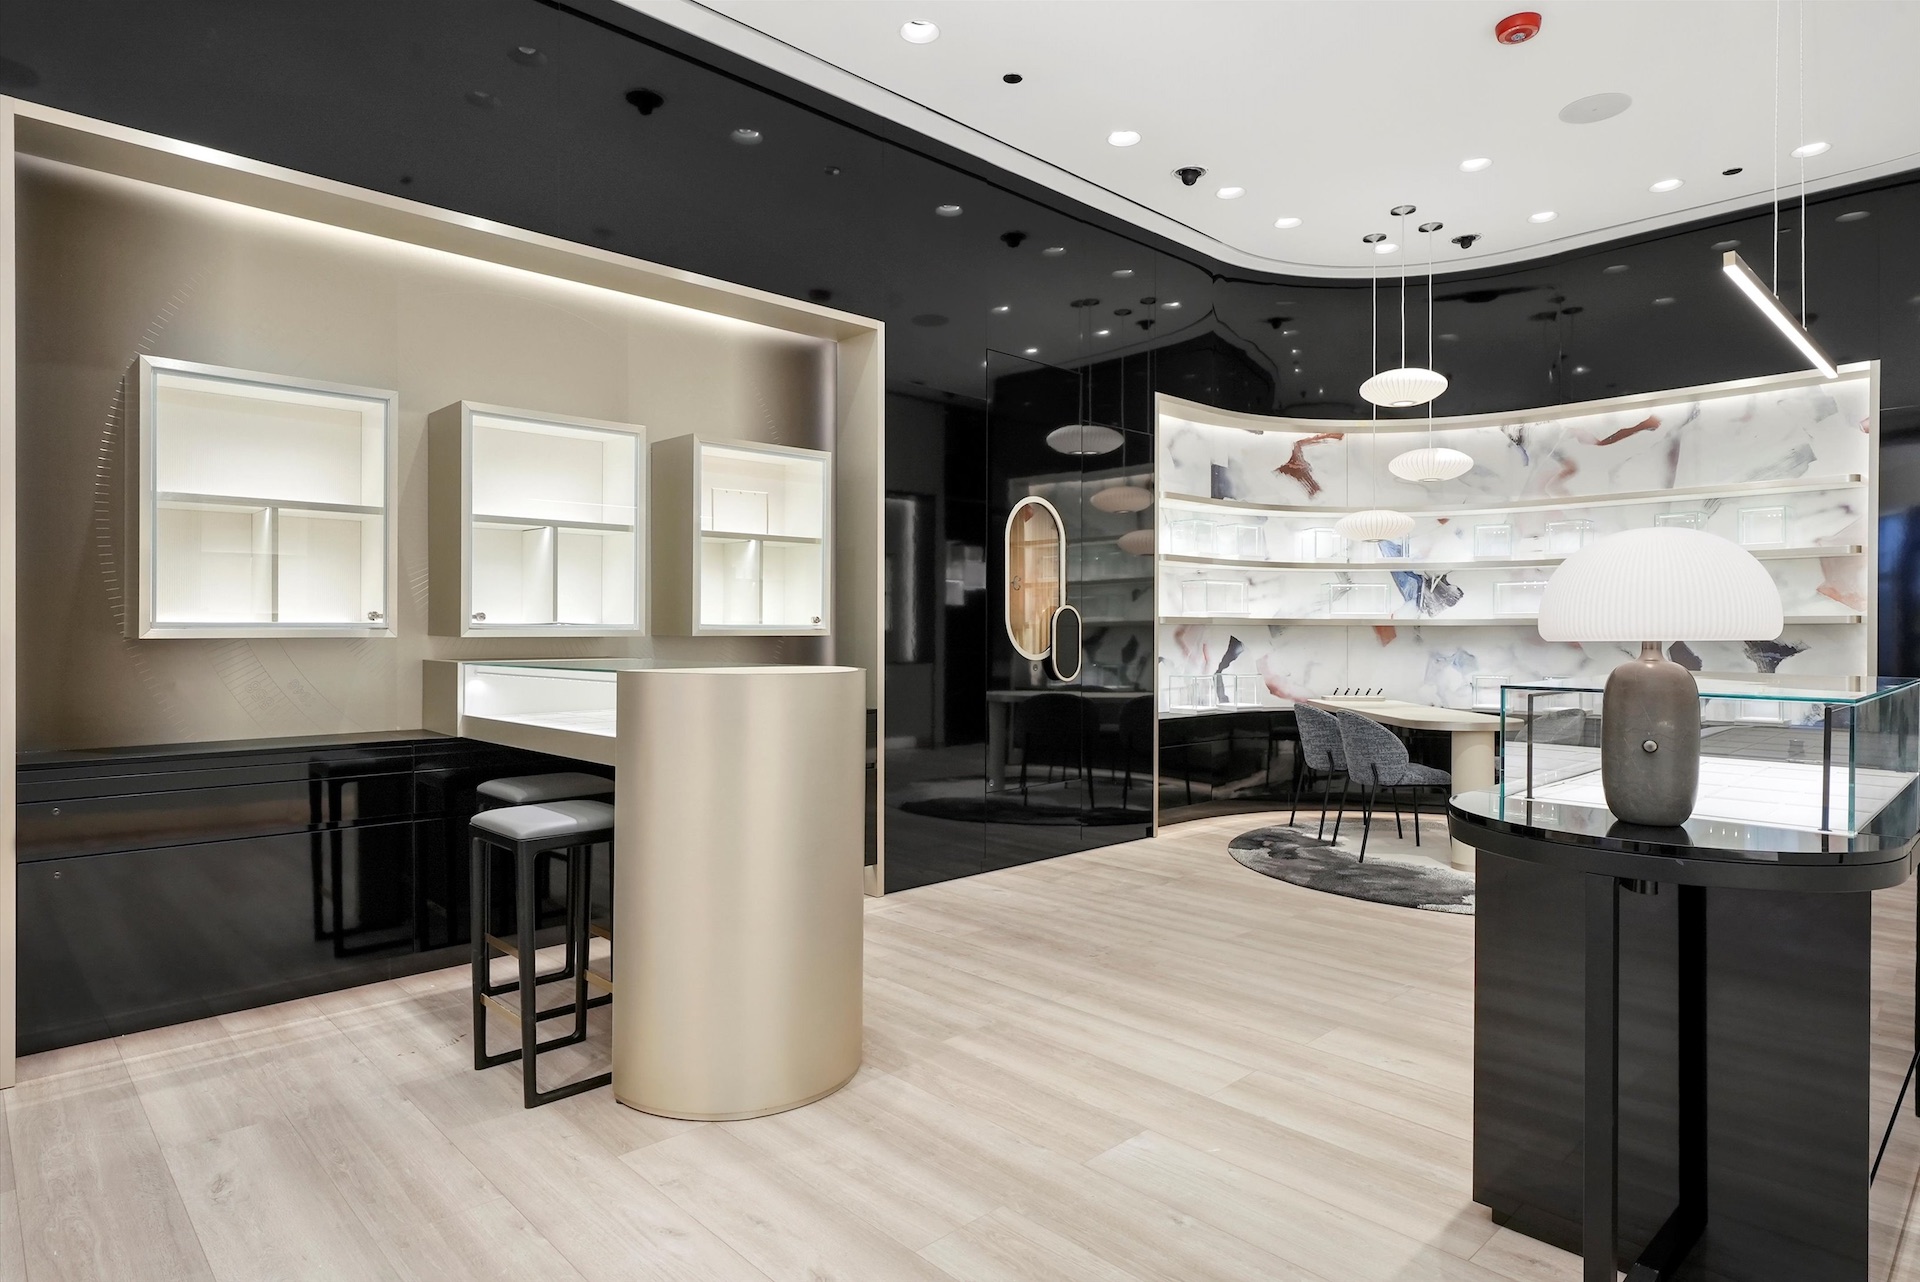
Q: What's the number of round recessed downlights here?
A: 9